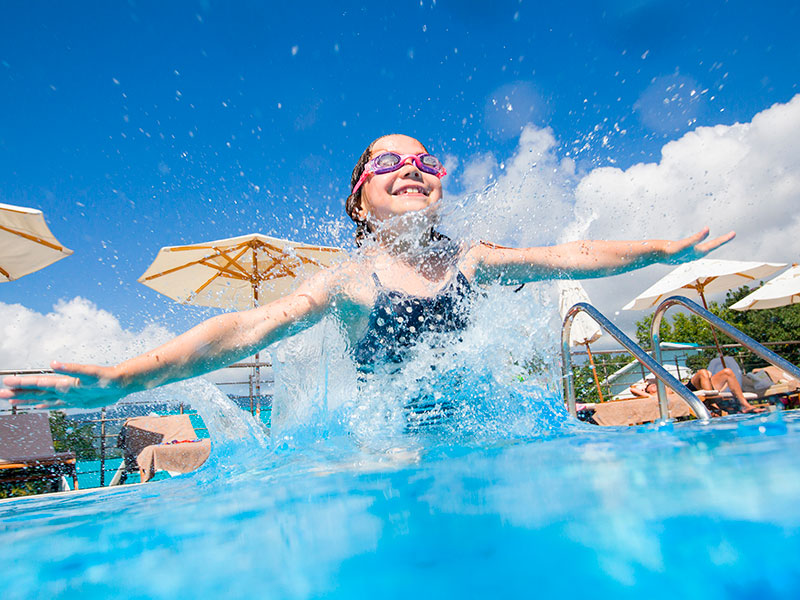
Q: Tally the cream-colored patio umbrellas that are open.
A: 4